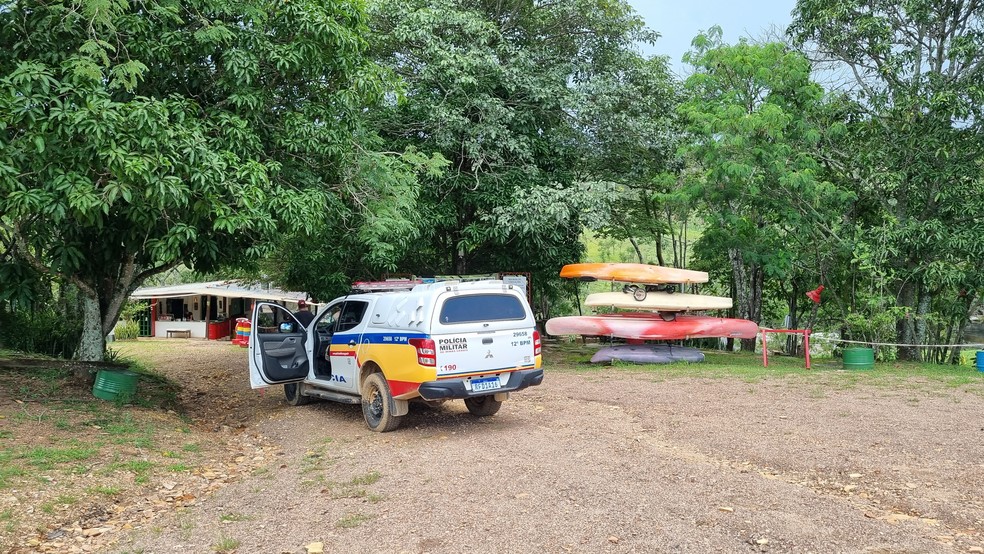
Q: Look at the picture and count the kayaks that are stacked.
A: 4